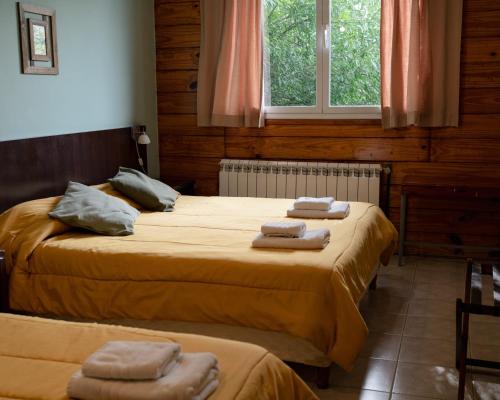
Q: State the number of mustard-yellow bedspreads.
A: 2